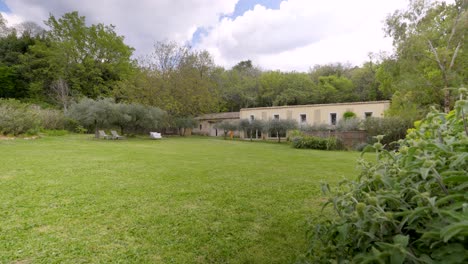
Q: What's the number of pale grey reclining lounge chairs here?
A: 2